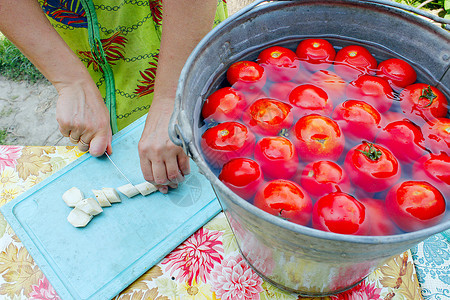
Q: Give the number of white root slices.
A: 7